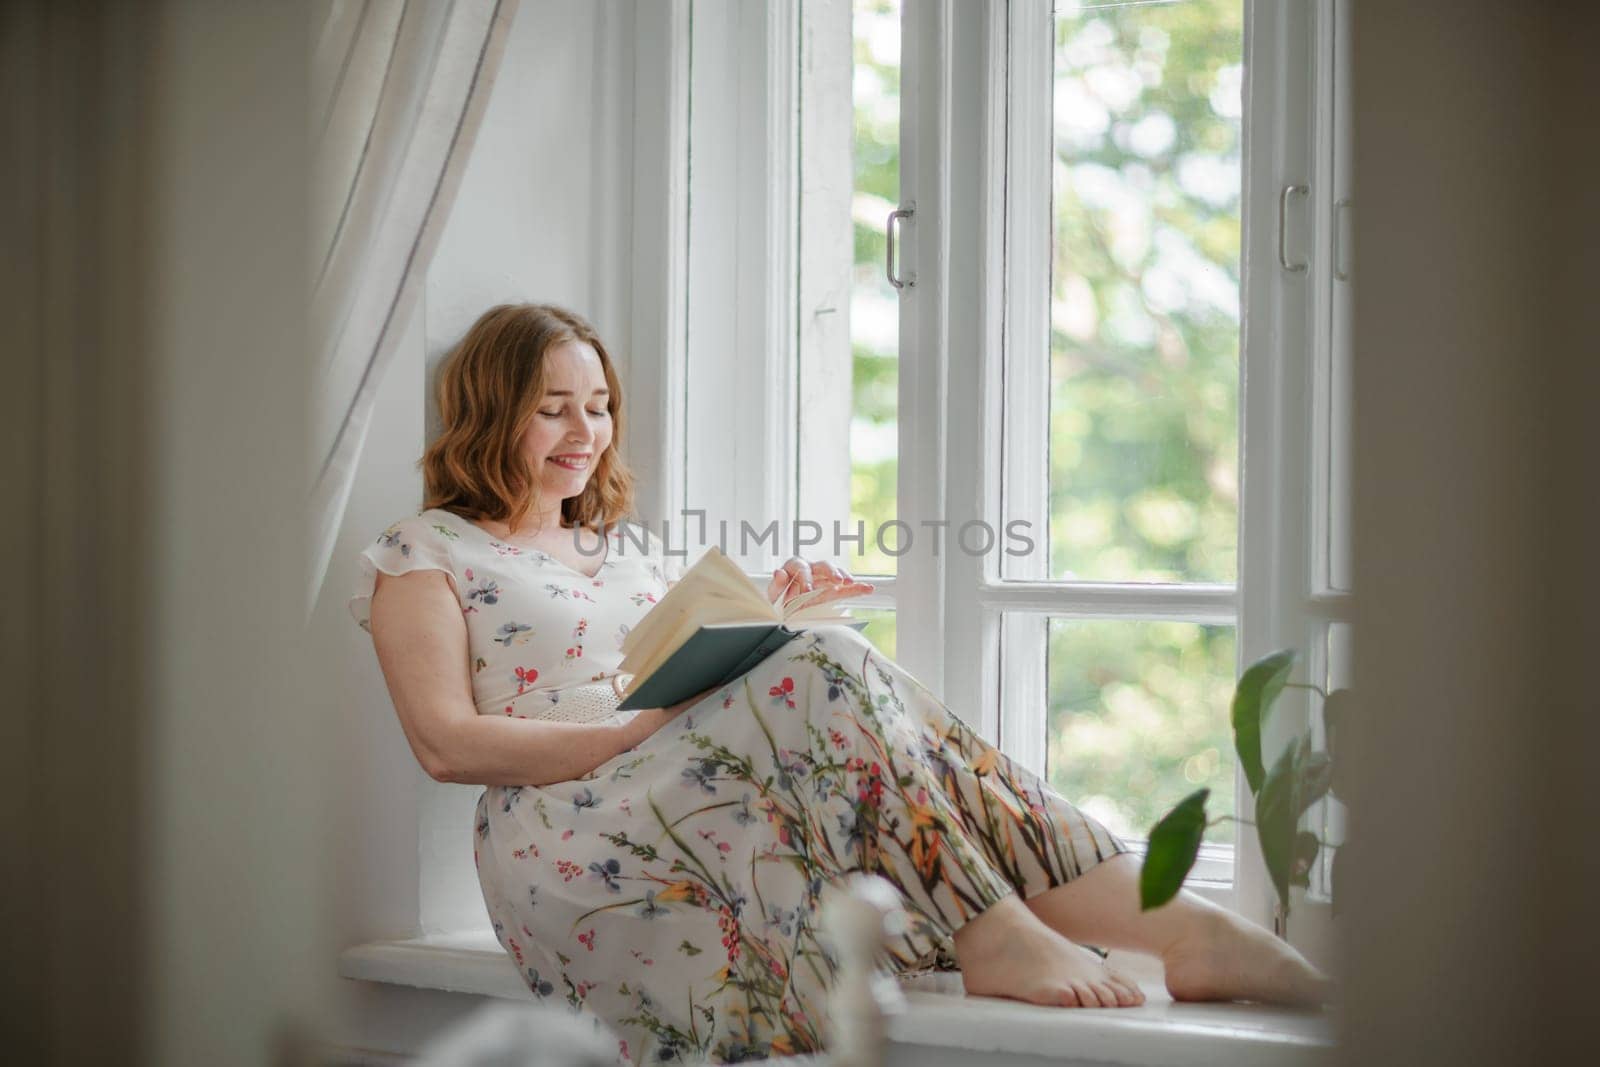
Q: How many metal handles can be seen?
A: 3